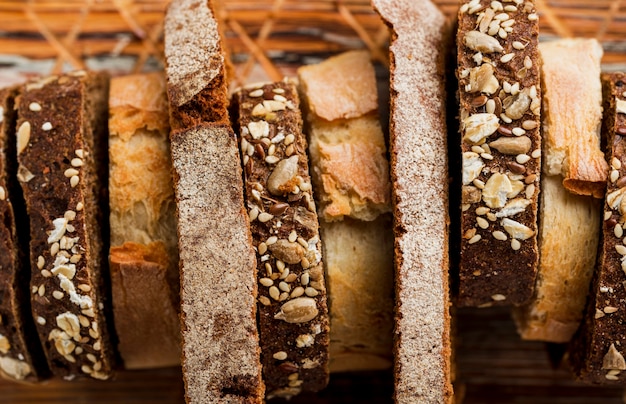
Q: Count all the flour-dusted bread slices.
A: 2